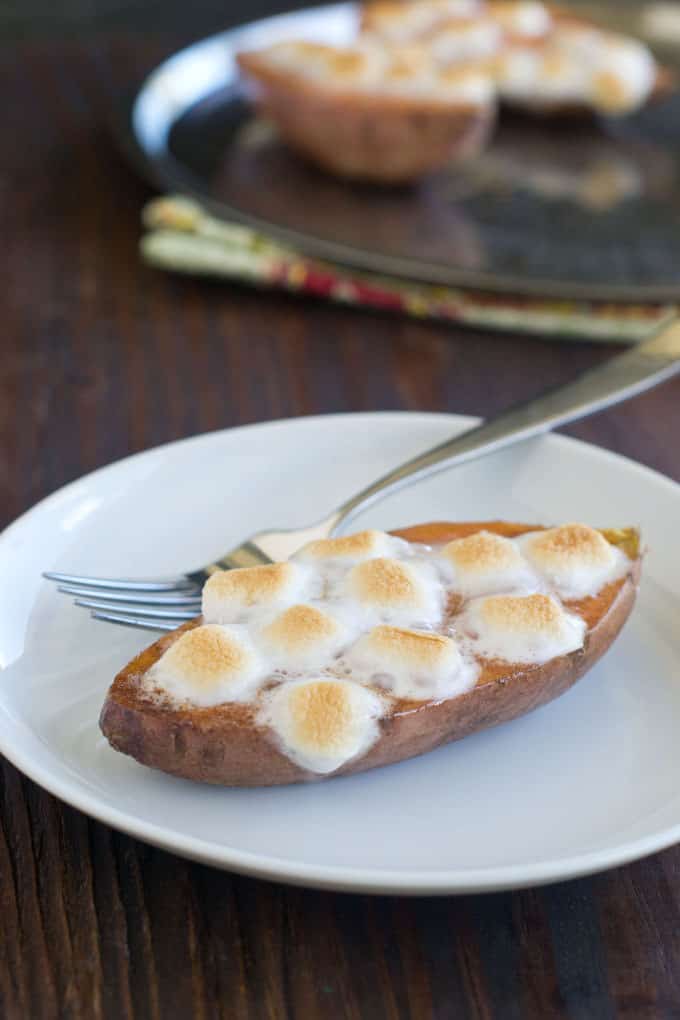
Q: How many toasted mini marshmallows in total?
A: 10